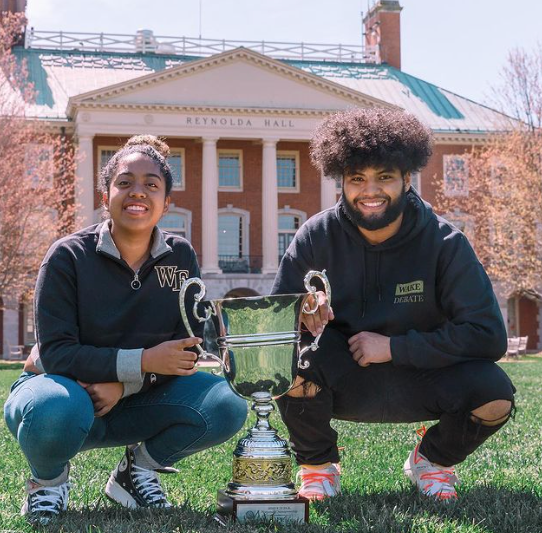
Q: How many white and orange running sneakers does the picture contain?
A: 2